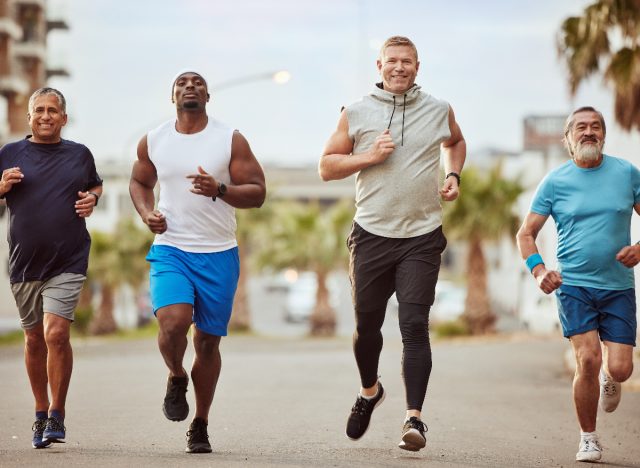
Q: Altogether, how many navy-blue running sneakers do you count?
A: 2